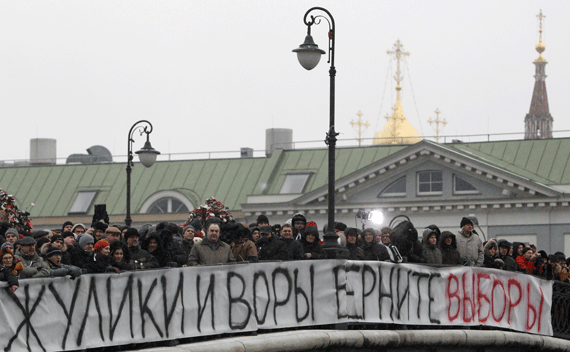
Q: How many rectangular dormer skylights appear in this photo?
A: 2